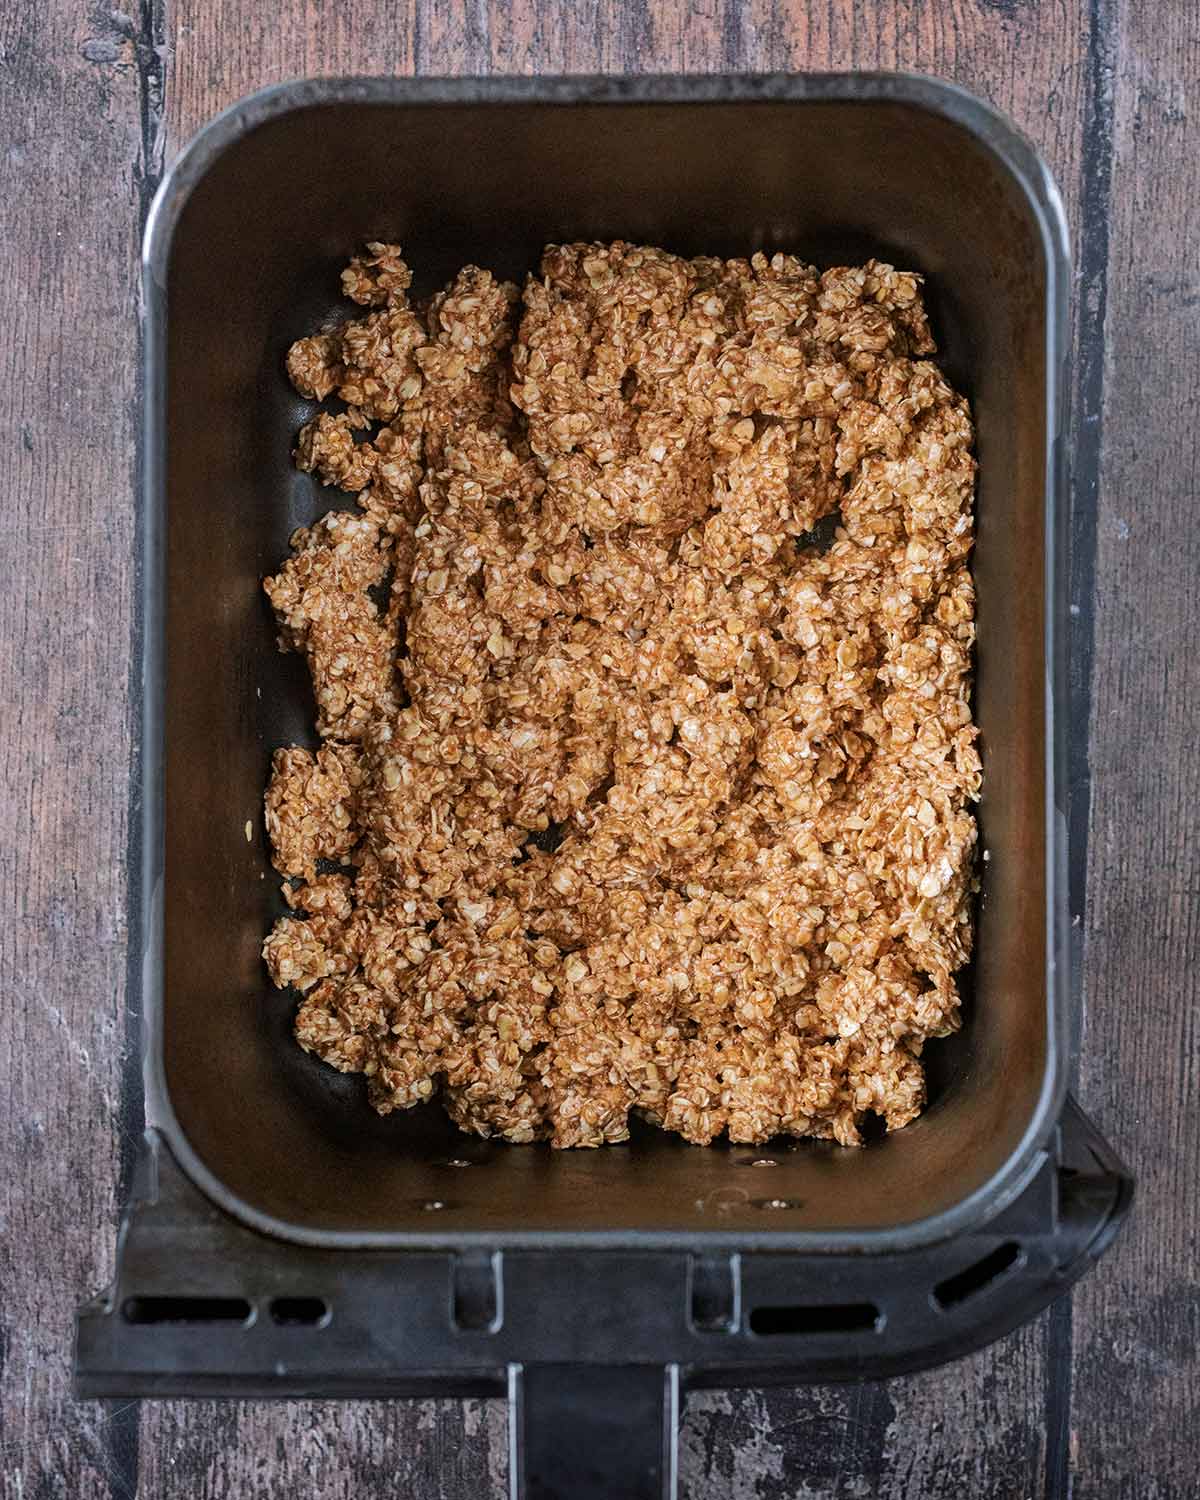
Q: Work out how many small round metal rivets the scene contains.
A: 4